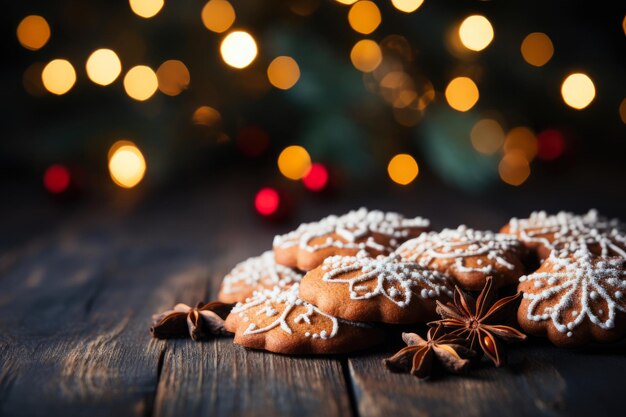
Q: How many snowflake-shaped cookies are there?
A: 7